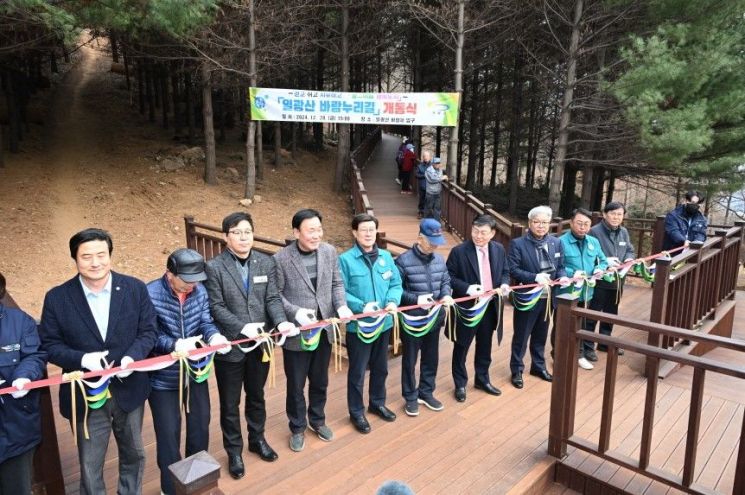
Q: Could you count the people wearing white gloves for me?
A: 11